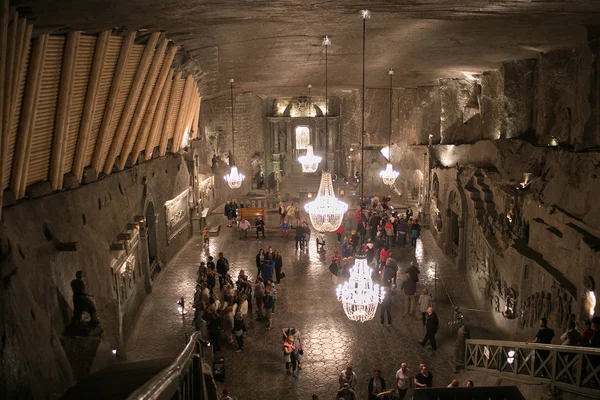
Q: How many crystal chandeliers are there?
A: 5